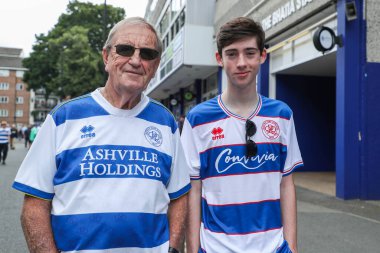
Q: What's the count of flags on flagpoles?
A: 0